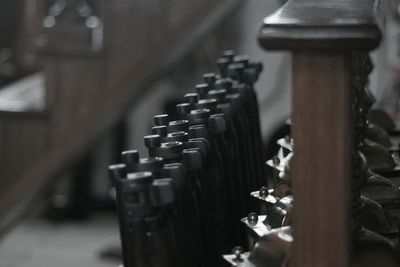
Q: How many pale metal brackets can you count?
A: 5